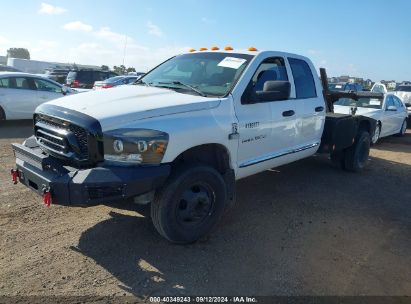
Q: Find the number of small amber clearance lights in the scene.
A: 5